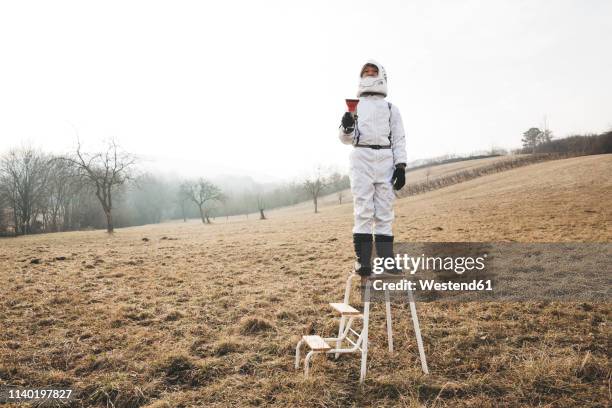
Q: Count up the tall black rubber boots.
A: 2